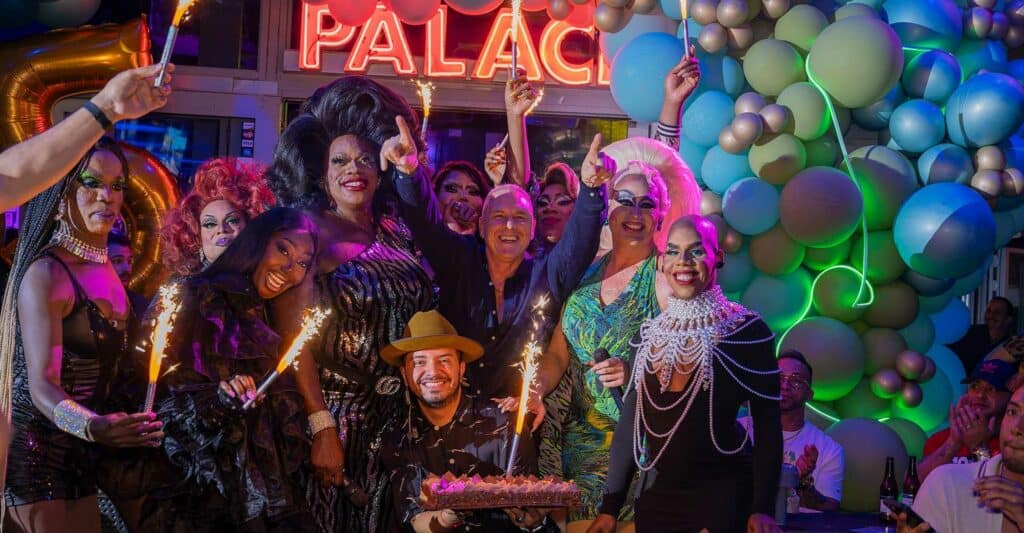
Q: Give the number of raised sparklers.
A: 5